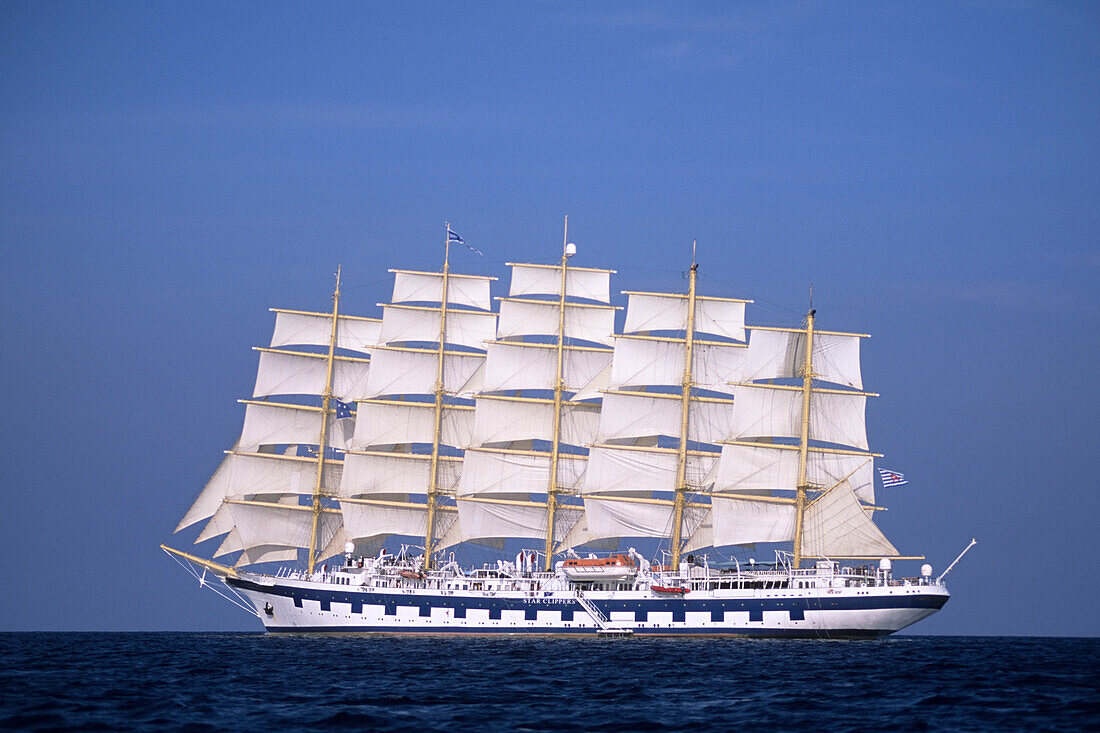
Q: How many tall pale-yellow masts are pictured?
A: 5